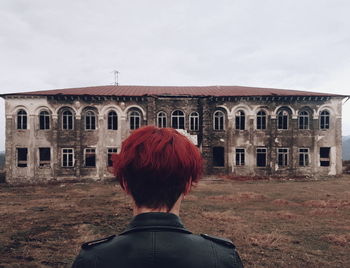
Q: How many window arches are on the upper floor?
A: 15